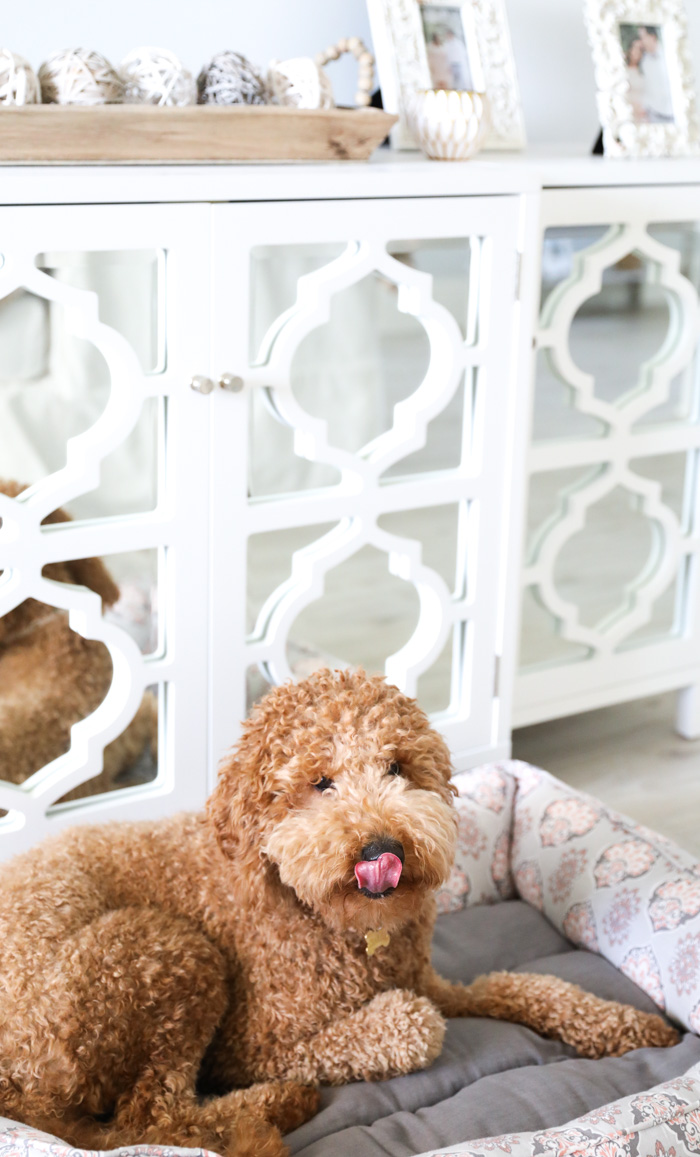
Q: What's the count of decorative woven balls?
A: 5